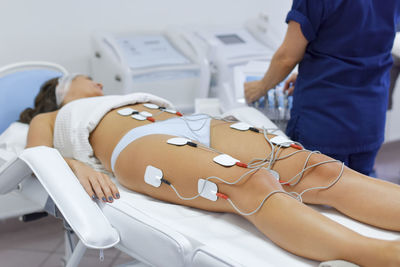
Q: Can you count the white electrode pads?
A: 11